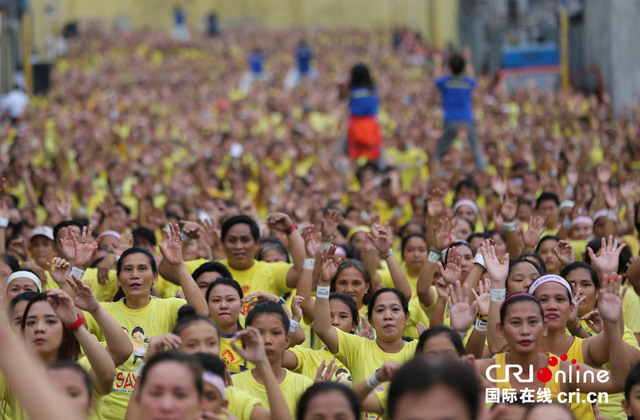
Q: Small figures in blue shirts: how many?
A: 6